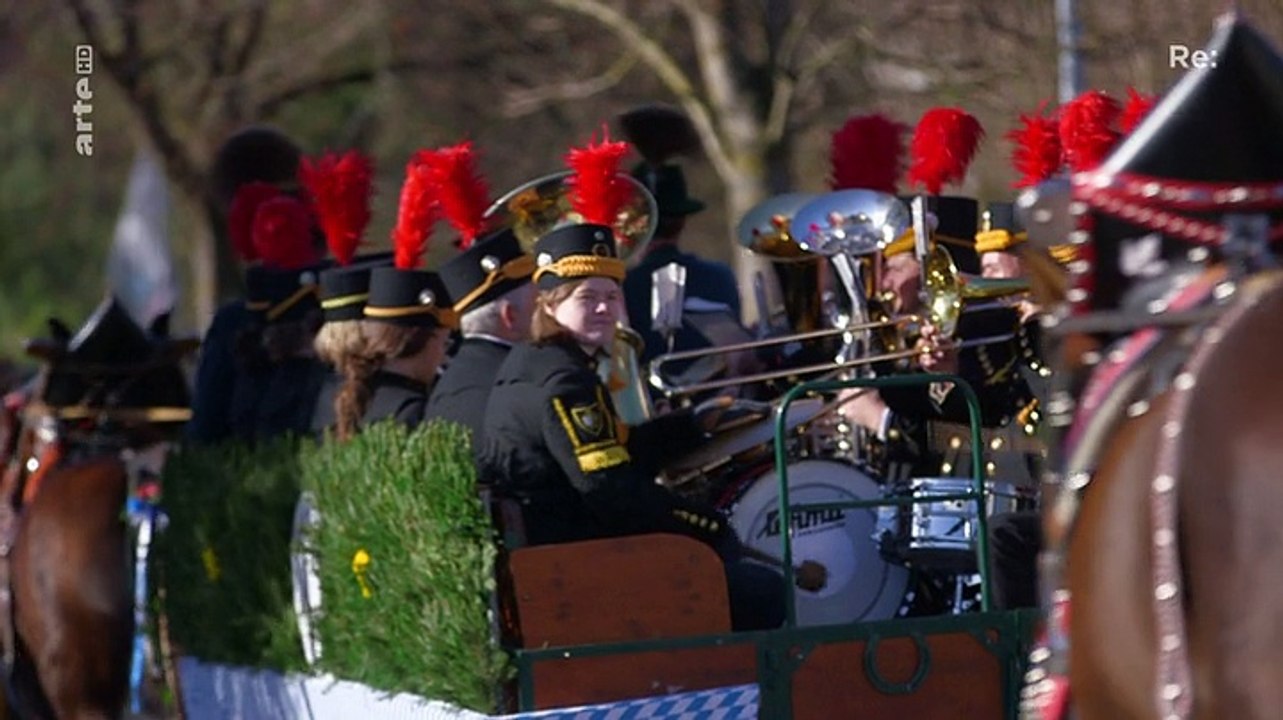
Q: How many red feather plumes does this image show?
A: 11